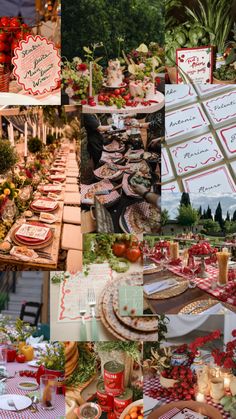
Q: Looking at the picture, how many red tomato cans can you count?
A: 3